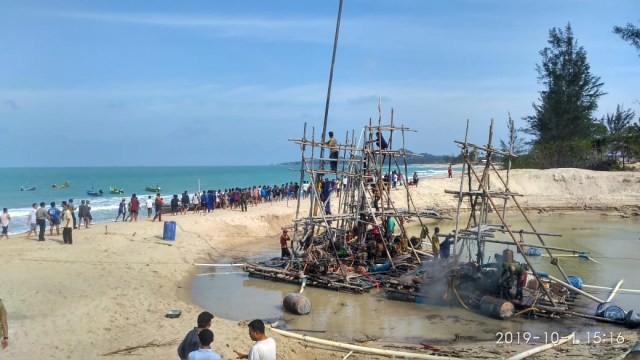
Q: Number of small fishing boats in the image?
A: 5